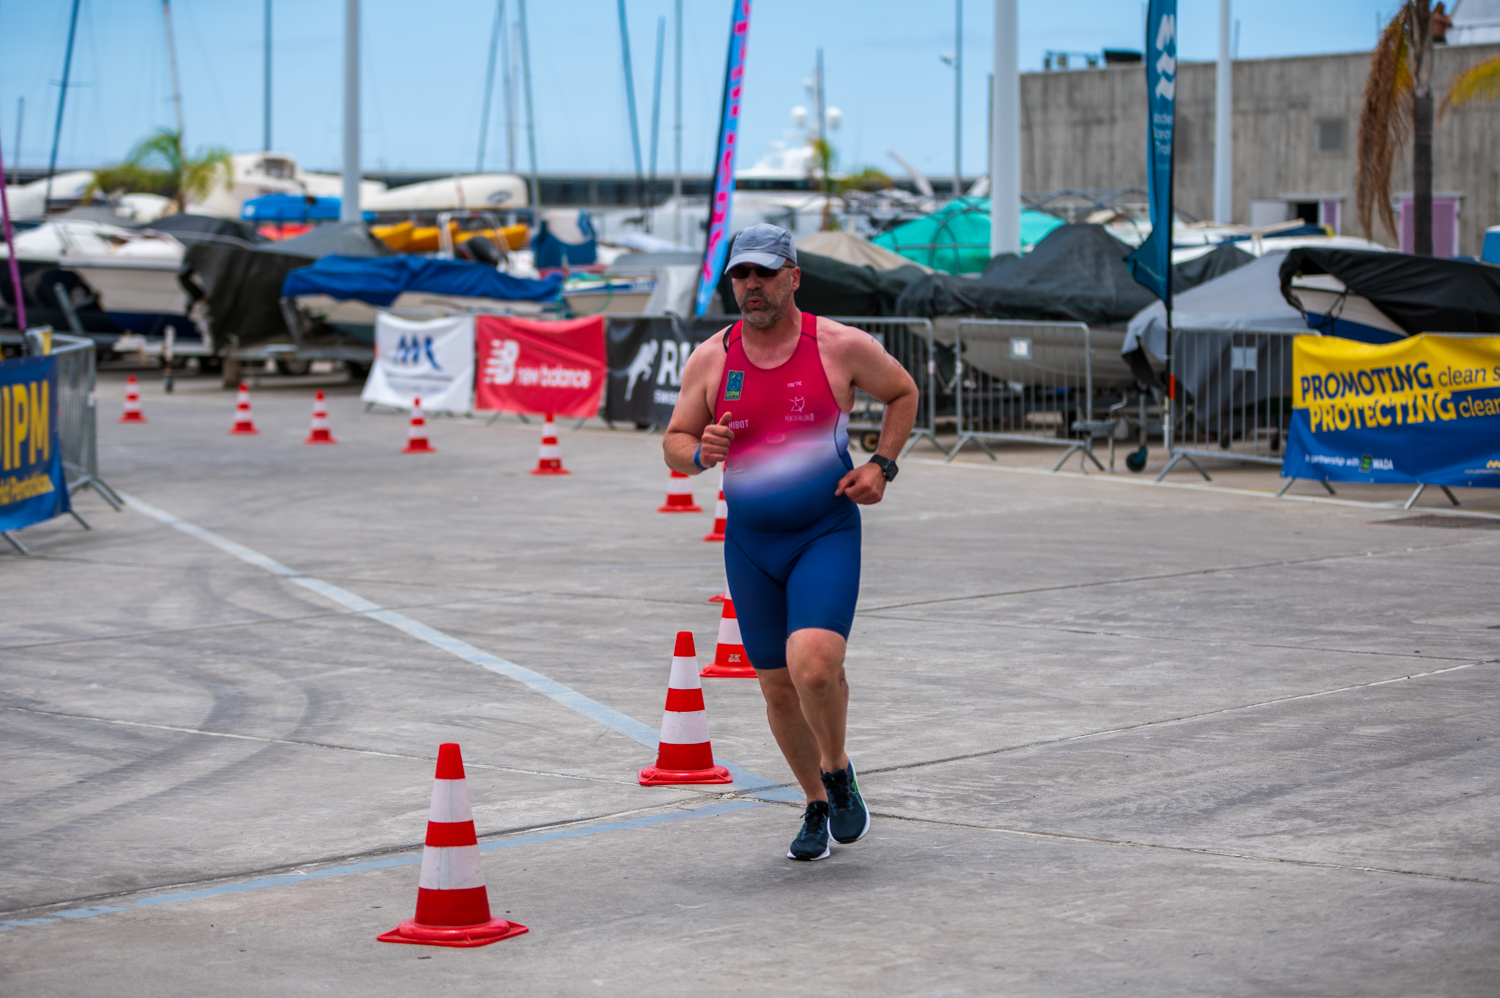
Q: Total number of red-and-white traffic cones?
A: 11